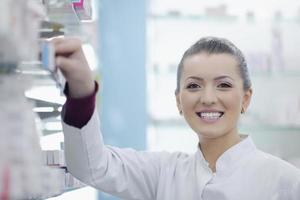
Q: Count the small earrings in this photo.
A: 2